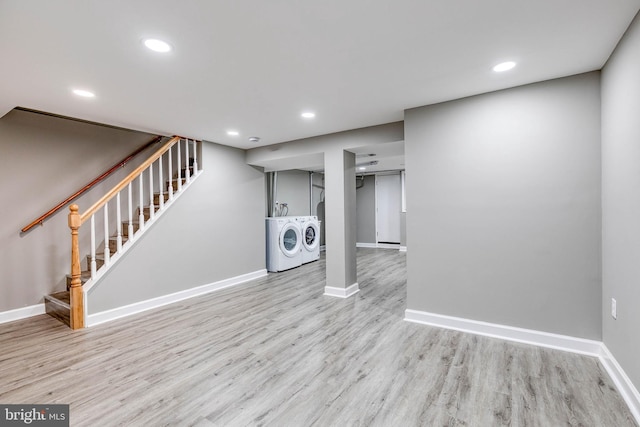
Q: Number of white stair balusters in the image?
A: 11